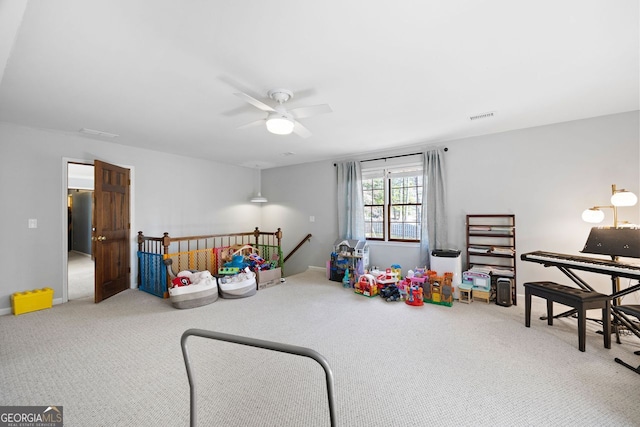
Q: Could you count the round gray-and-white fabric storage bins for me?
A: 2